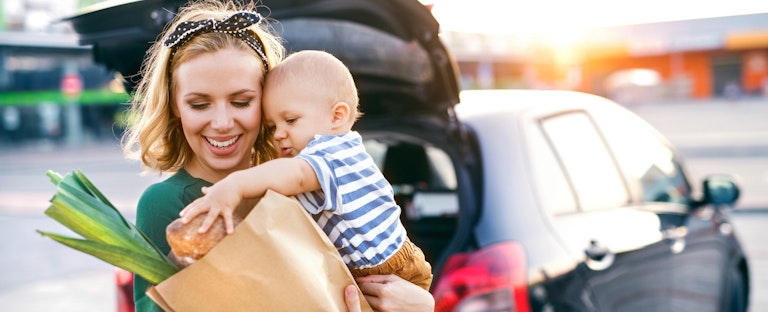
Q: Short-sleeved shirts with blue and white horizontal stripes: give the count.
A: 1